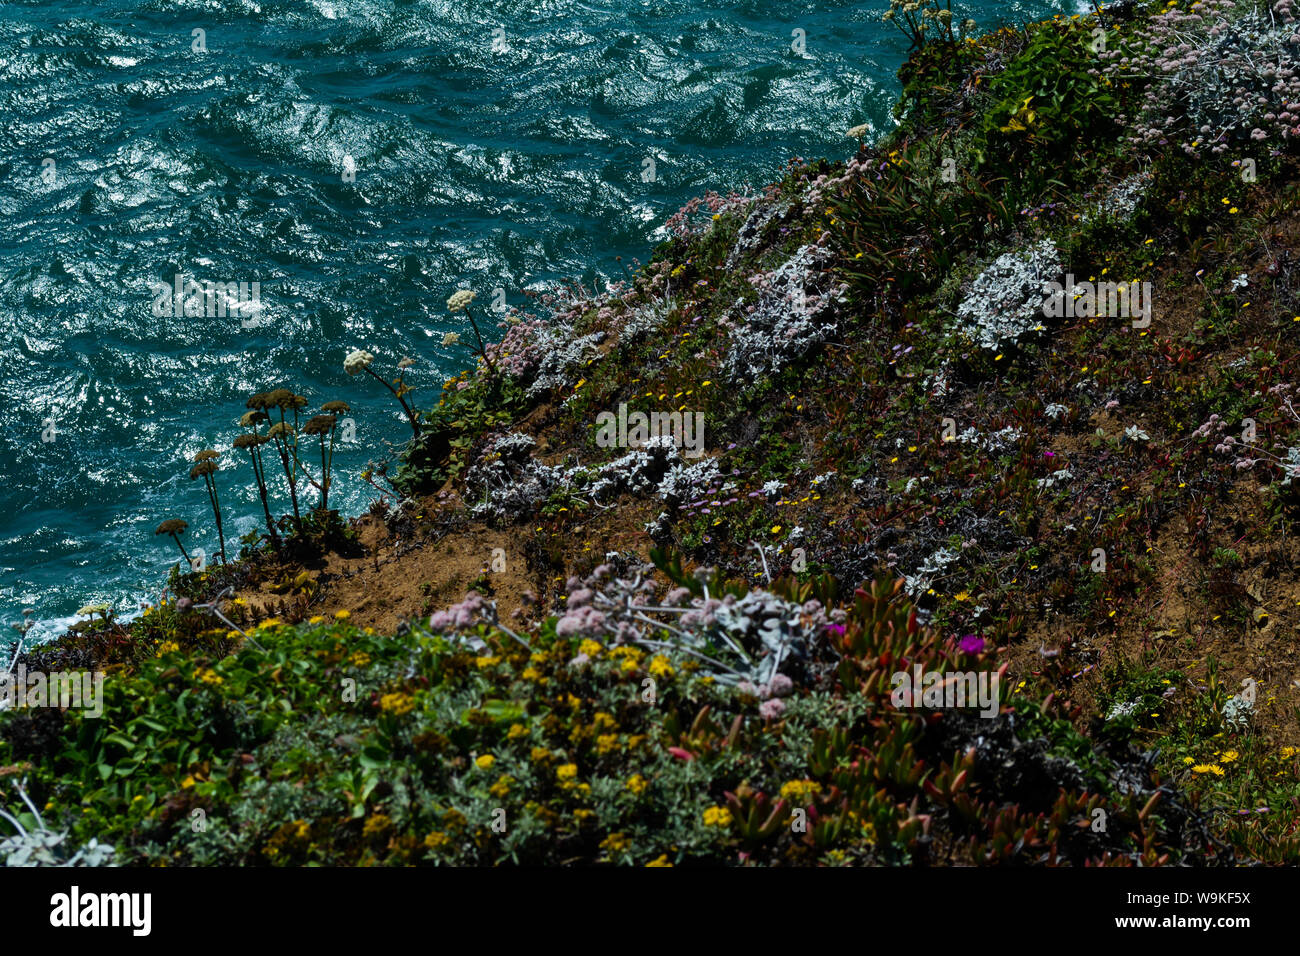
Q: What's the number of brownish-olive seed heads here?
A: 11